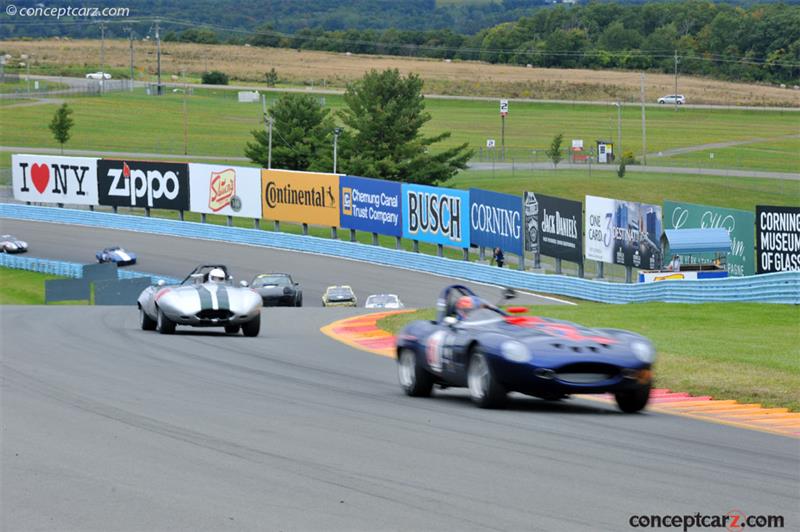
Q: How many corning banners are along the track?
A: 2